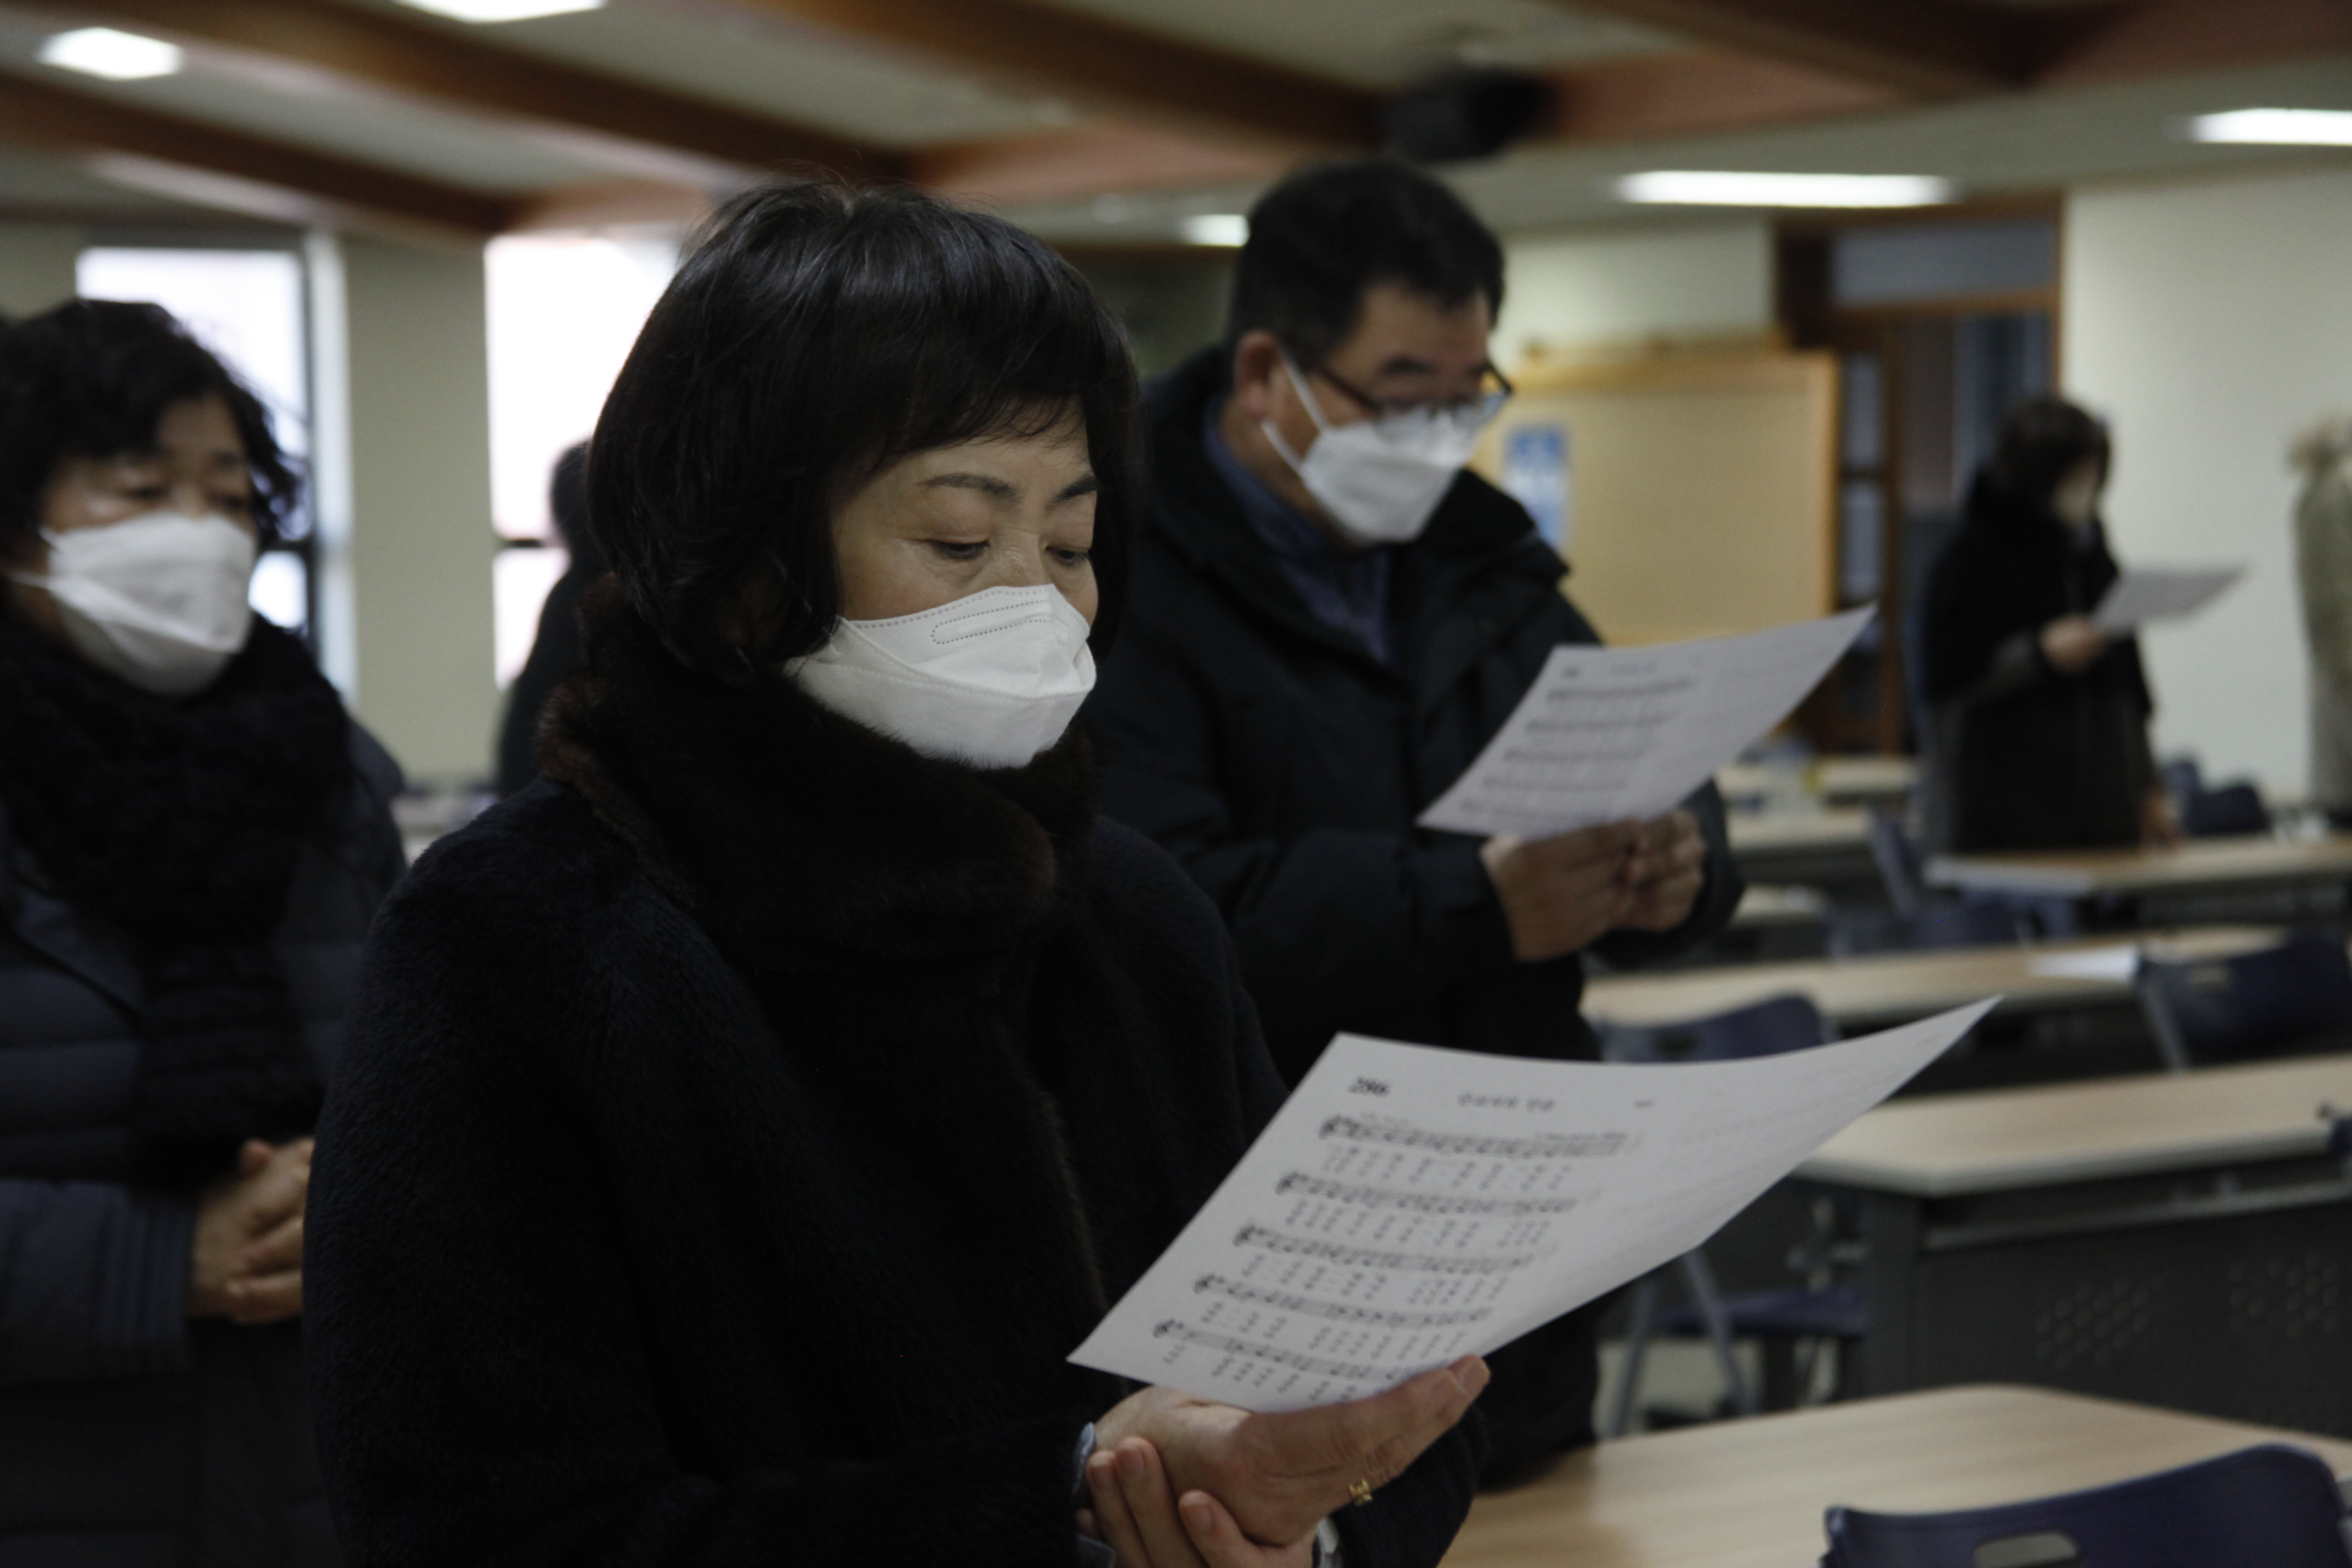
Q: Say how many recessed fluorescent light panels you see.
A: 5